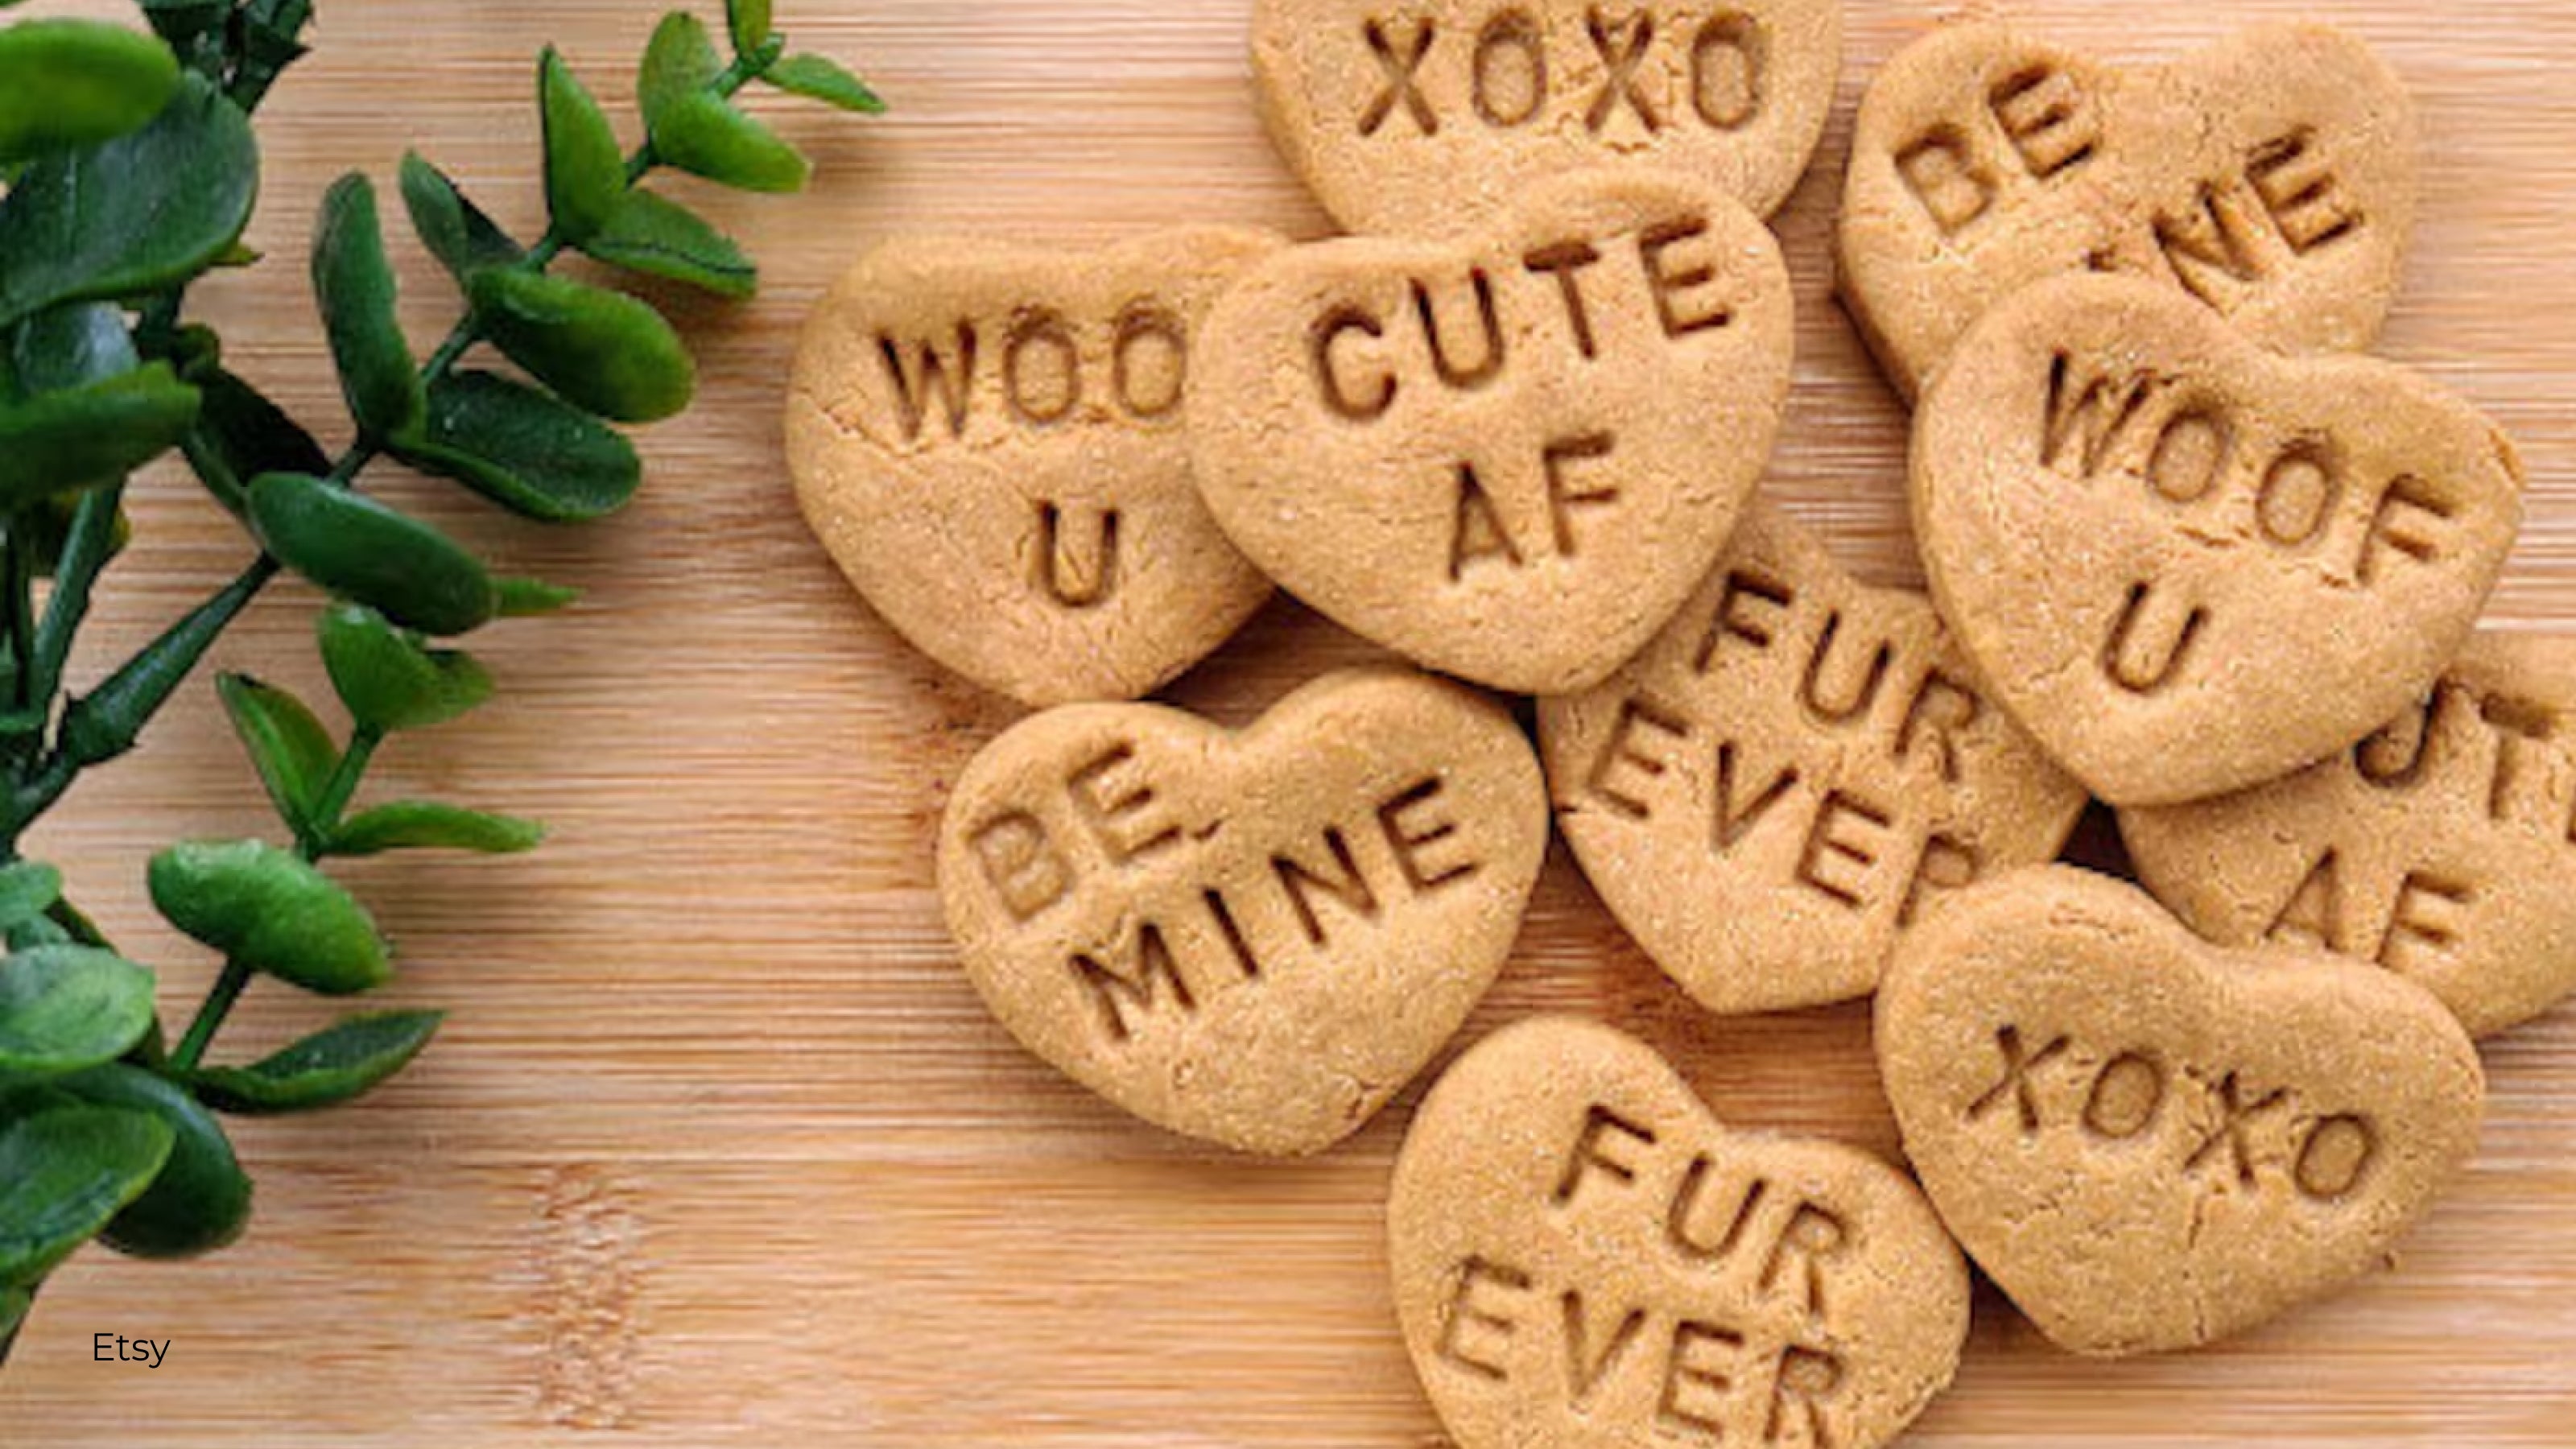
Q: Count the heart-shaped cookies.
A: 10